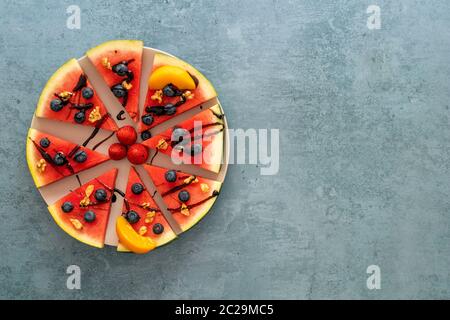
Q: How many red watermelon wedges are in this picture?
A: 8